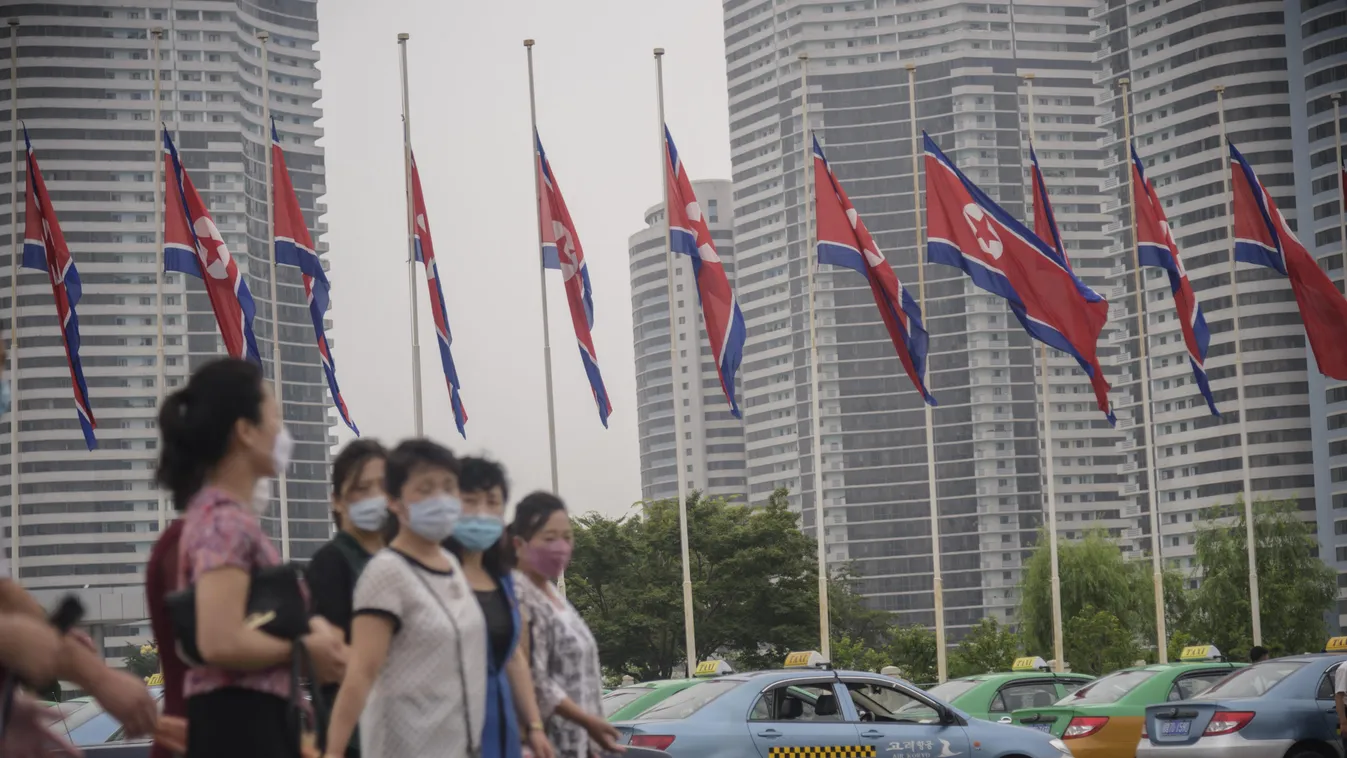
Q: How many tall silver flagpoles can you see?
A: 12